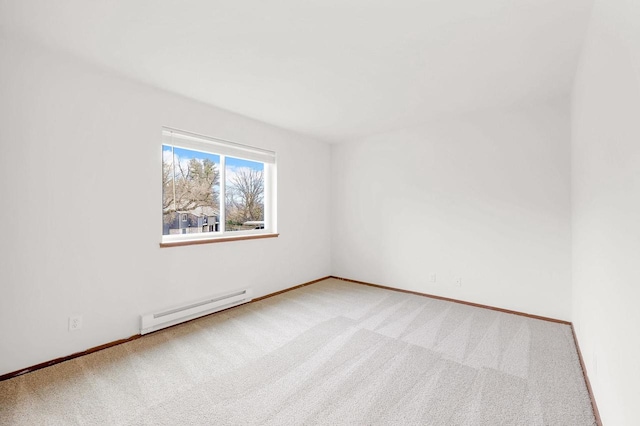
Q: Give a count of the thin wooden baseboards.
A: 3